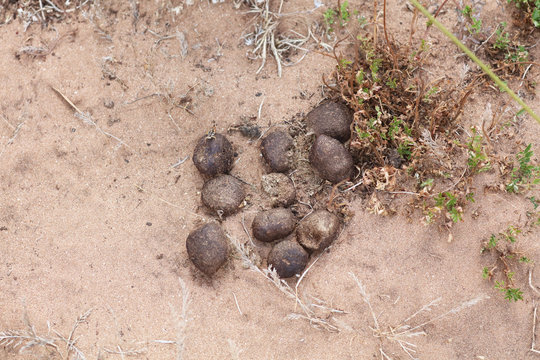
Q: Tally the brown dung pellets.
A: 10